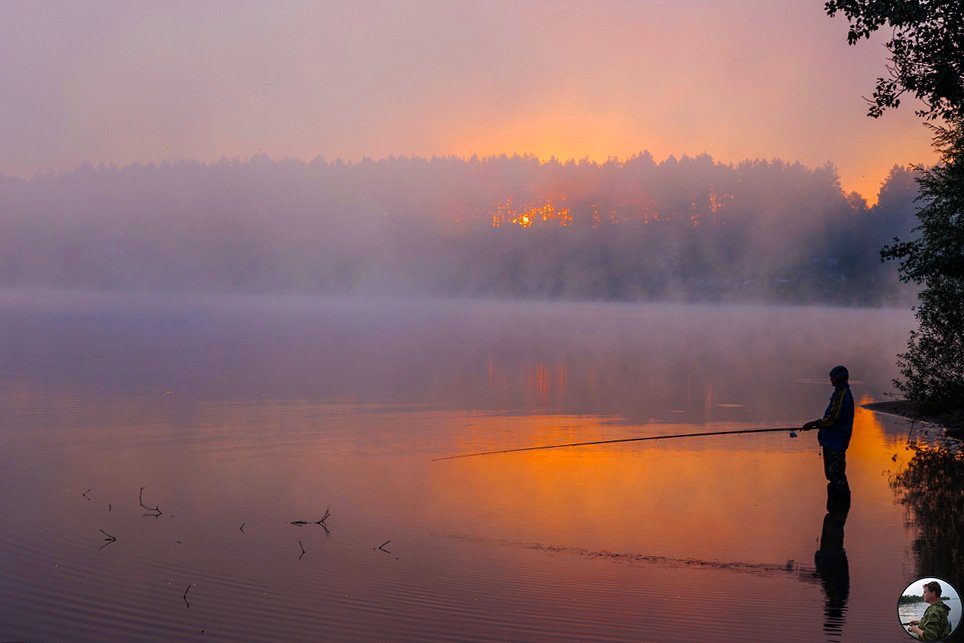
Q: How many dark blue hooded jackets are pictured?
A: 1